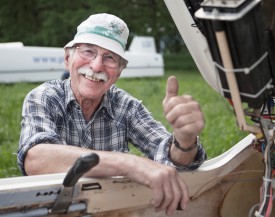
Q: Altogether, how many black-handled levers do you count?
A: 1